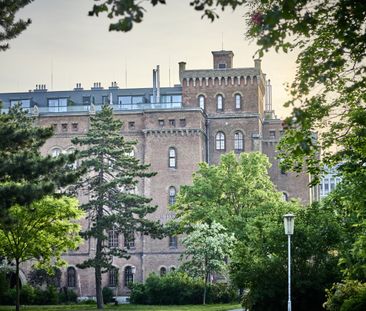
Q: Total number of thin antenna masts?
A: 4